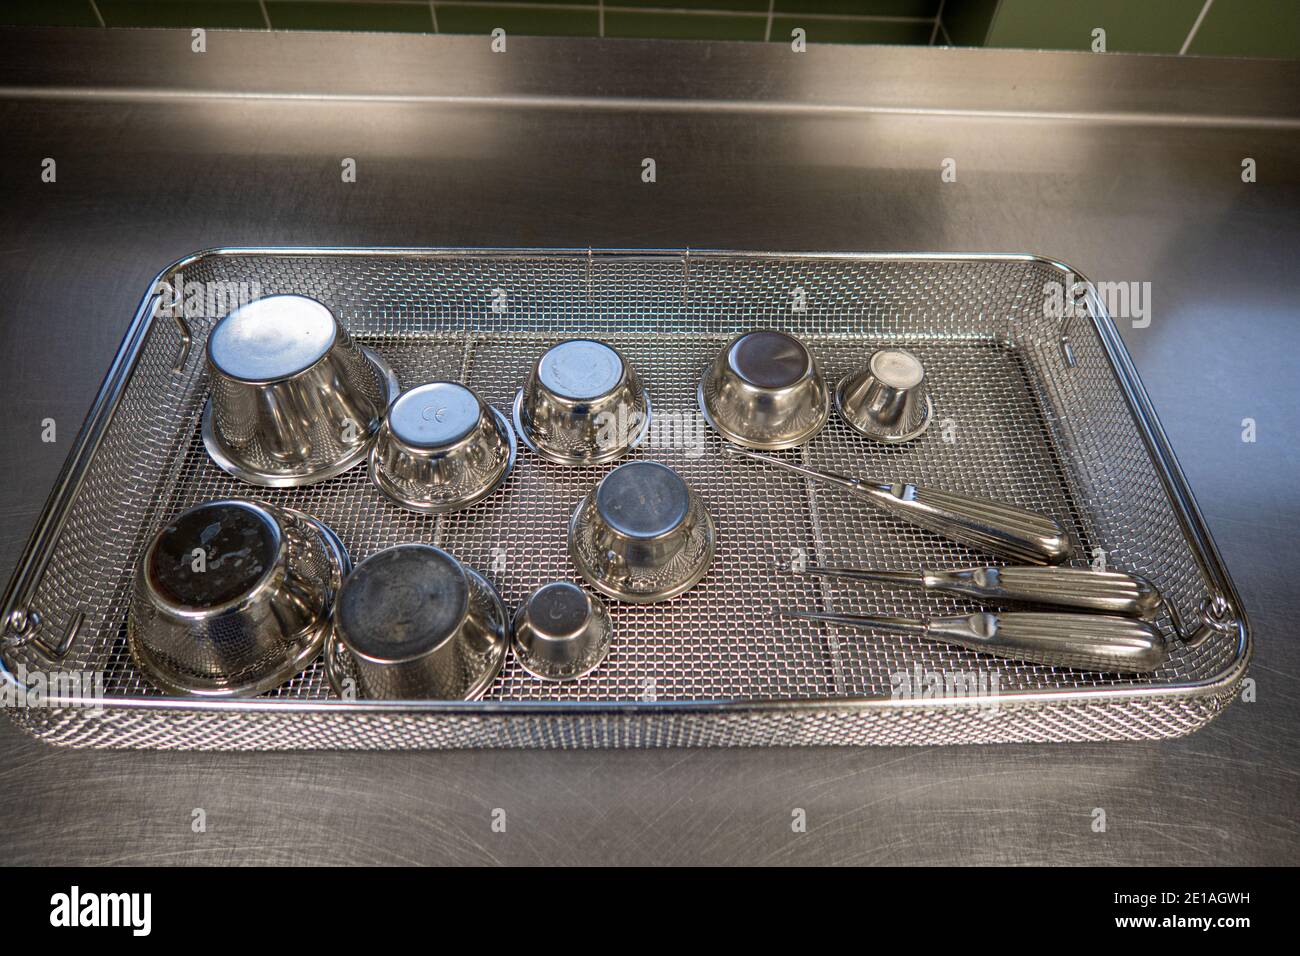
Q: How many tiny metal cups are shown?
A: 2